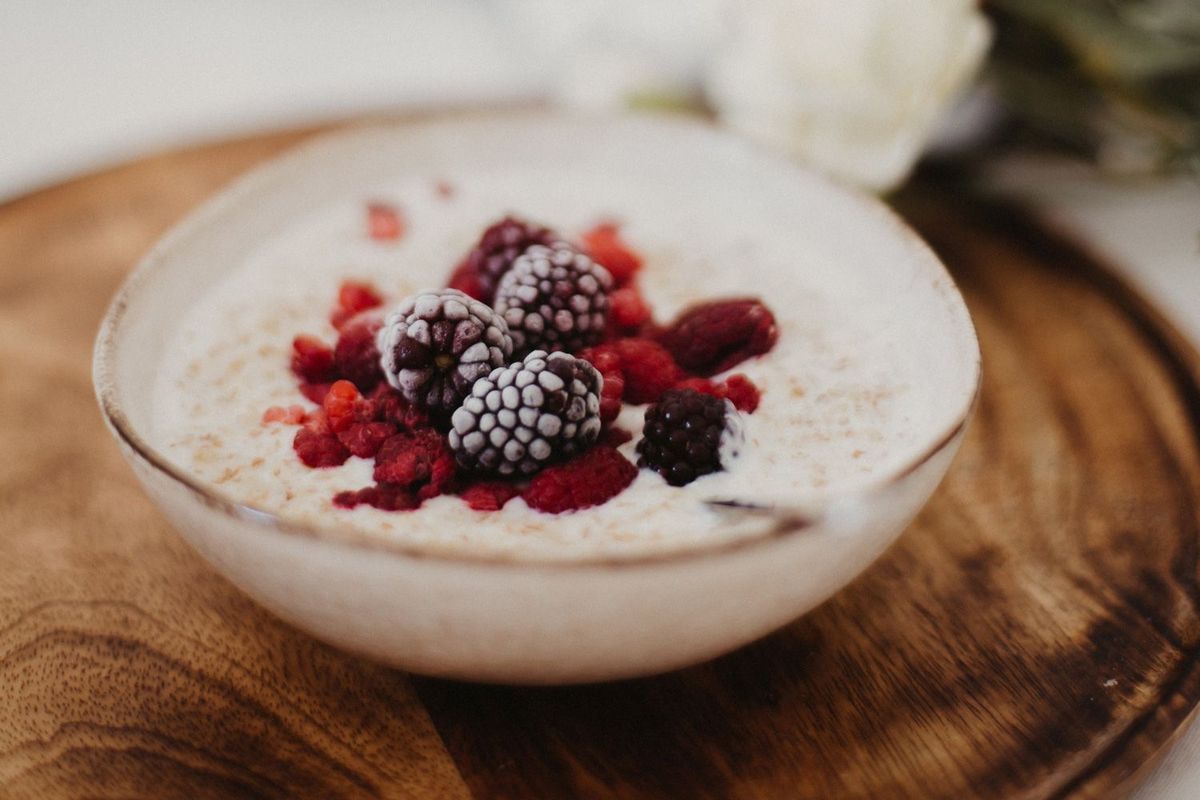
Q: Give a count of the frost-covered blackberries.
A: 3